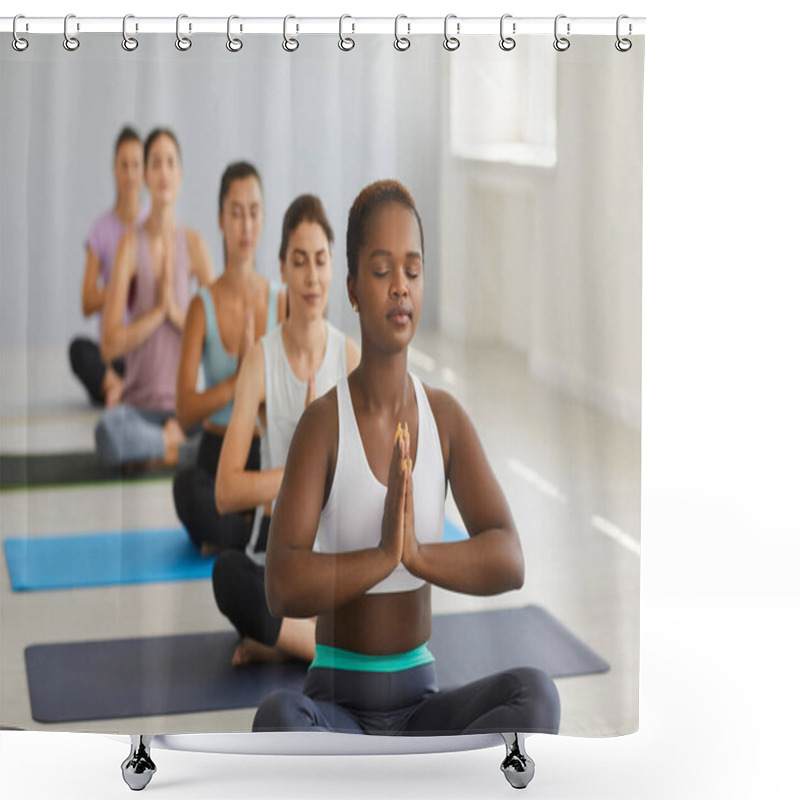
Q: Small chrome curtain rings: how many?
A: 12